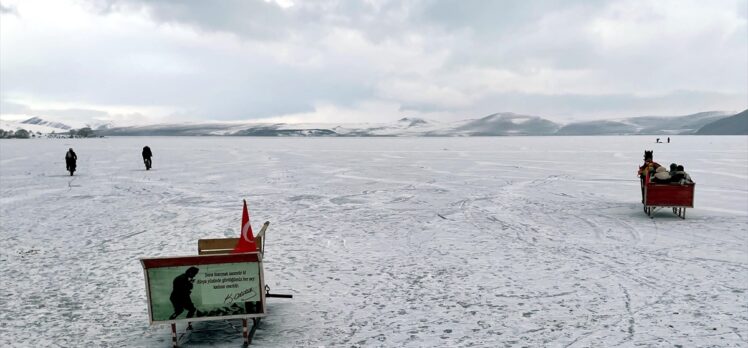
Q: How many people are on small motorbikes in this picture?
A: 2